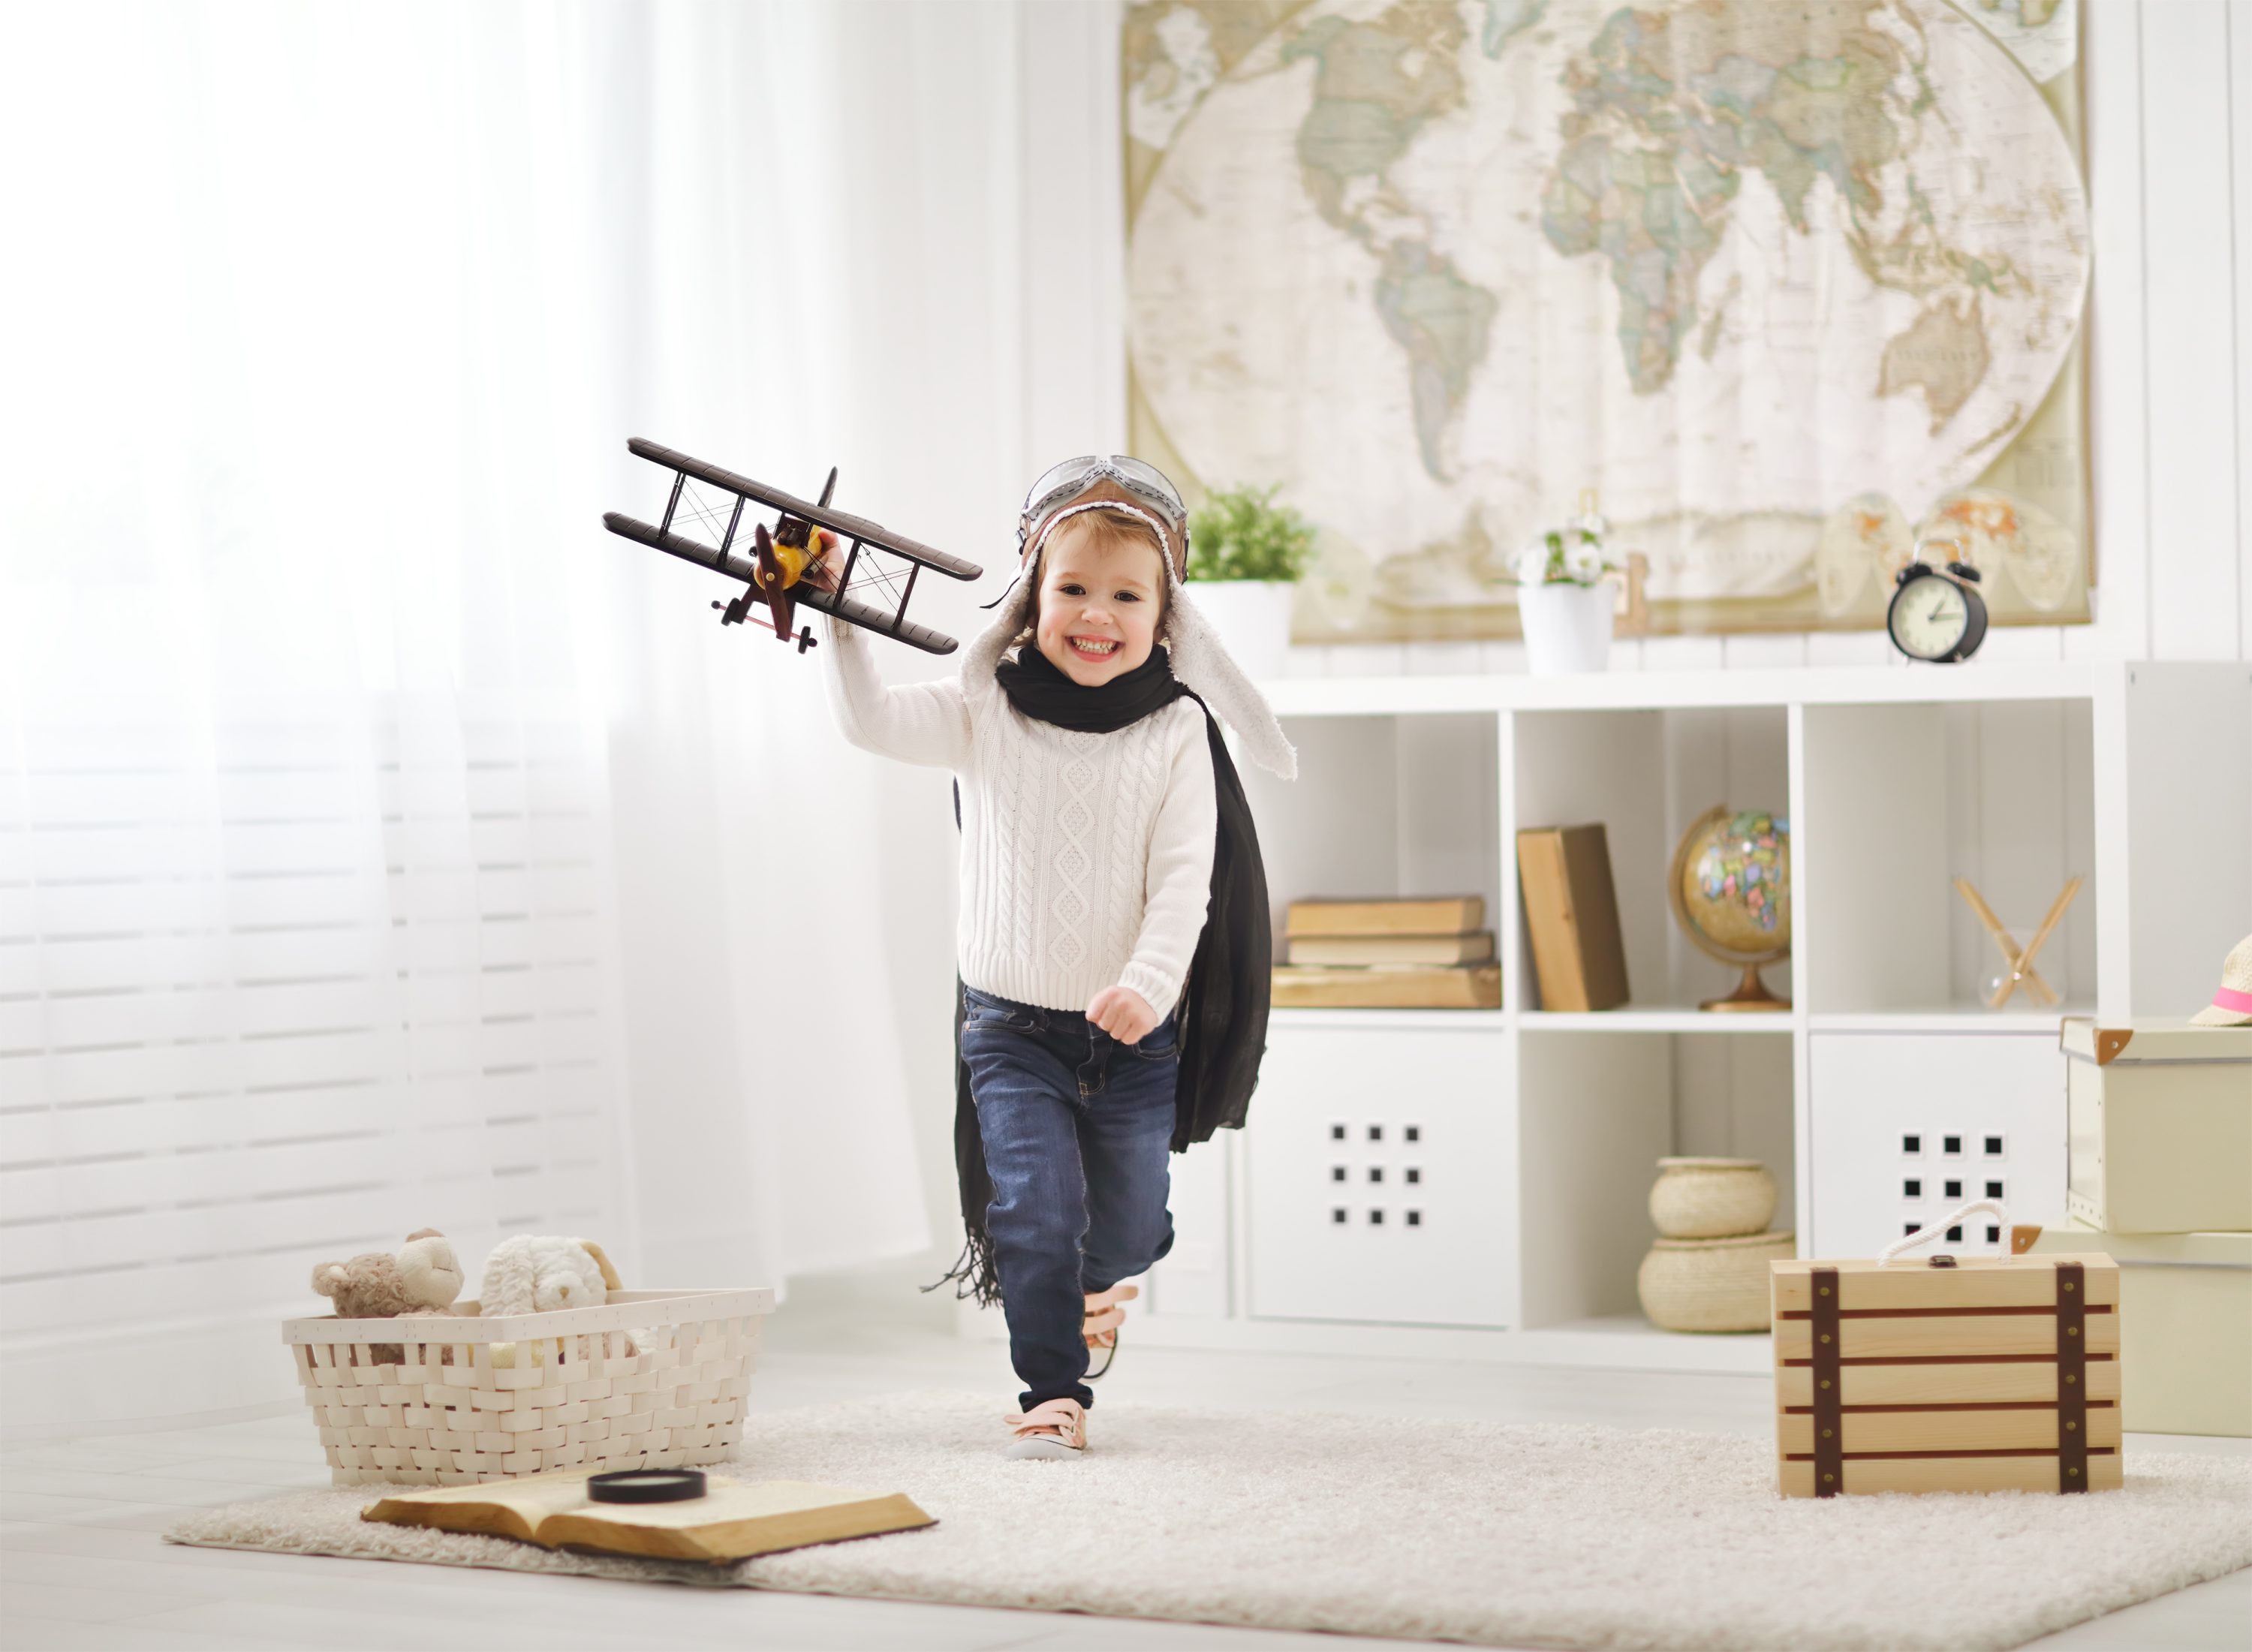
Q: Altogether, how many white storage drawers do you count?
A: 2